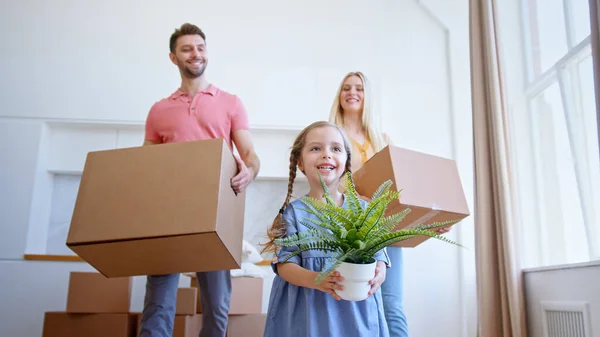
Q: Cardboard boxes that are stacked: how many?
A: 6